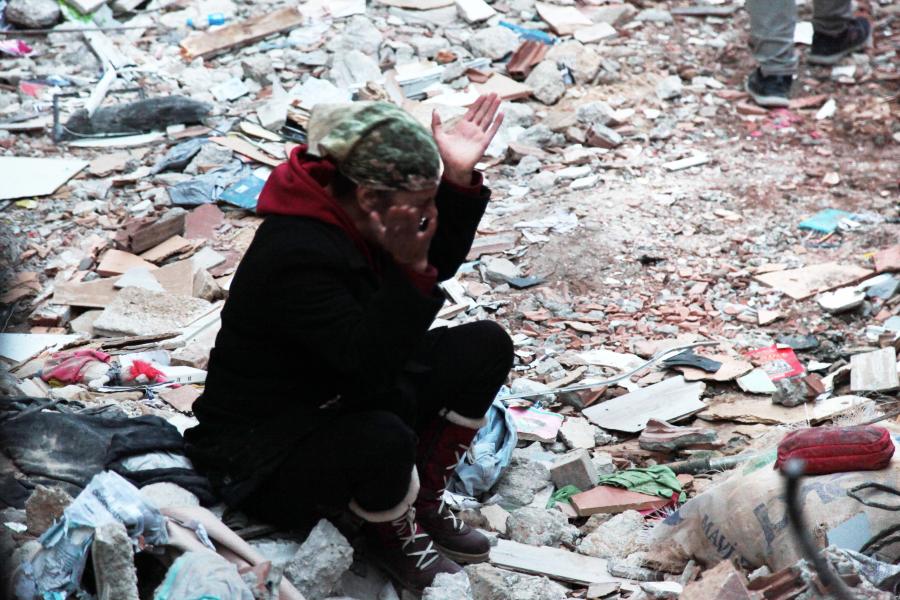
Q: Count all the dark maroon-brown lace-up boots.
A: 2